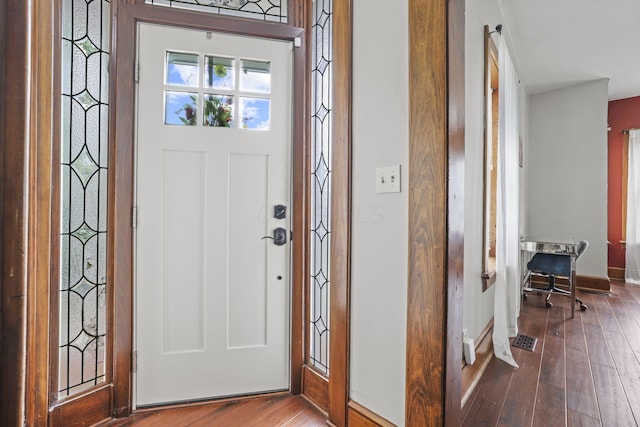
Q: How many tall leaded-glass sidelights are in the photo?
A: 2